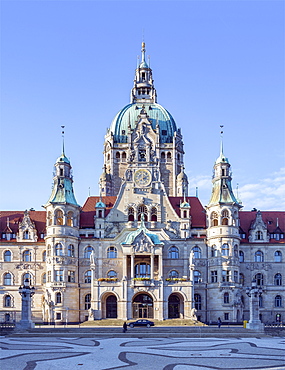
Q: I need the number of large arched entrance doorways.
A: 3